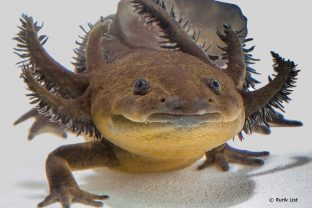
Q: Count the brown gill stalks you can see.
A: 6